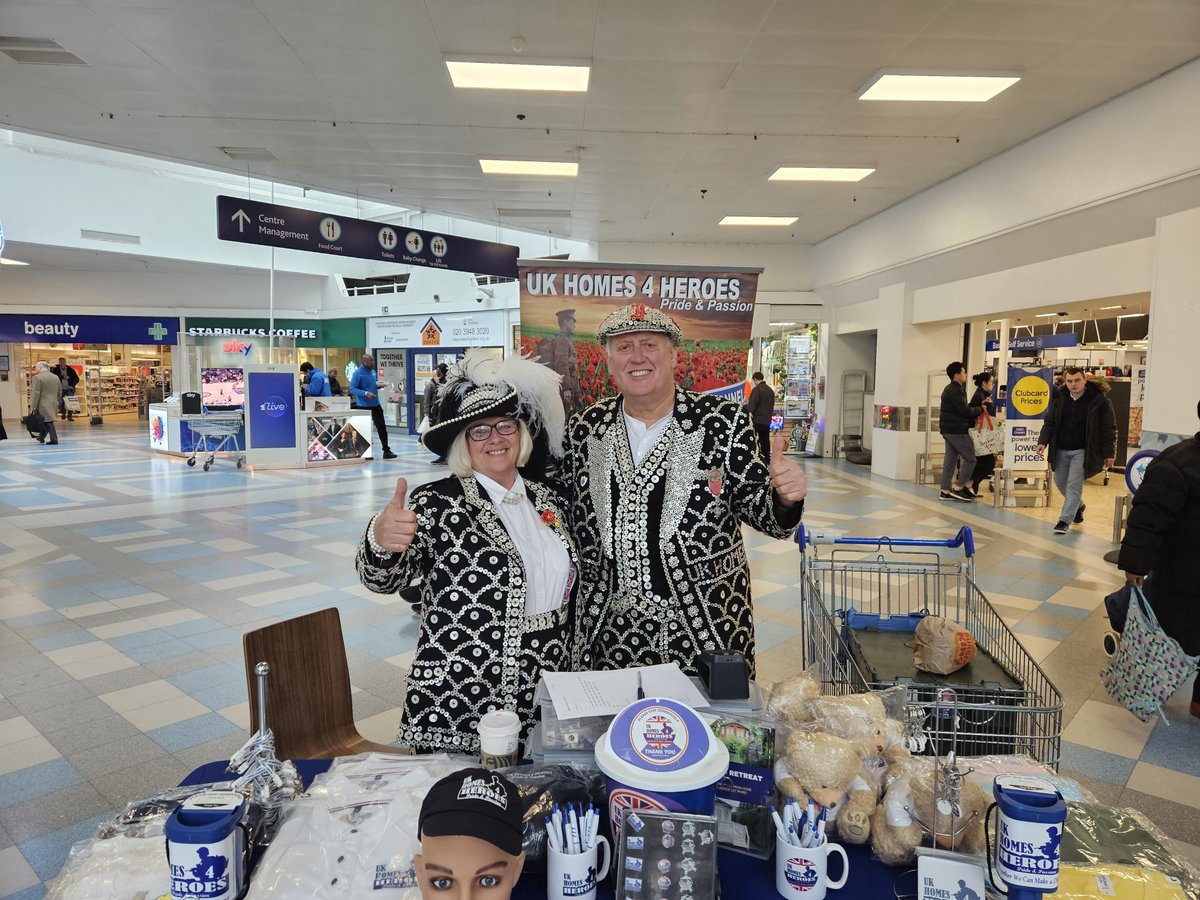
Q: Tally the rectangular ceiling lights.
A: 5